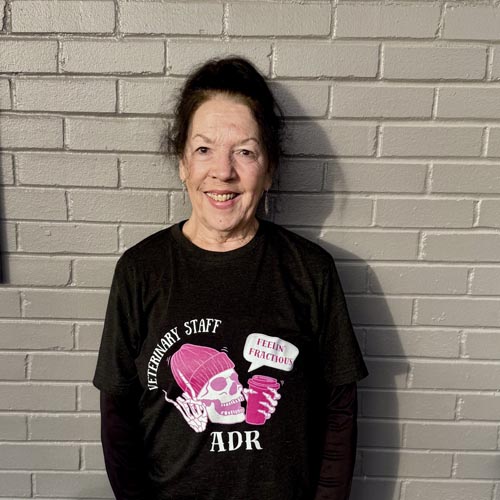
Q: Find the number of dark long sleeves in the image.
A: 2